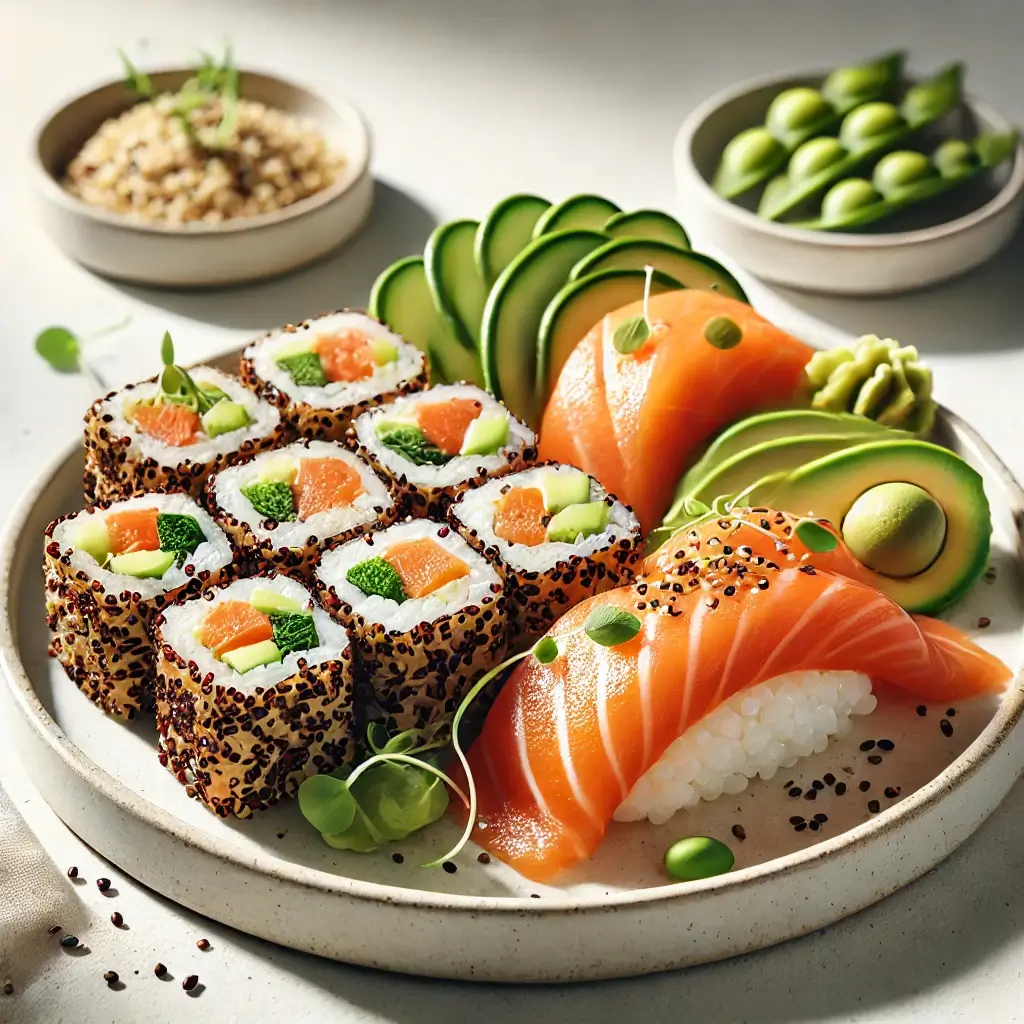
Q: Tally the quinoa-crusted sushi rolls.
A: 8